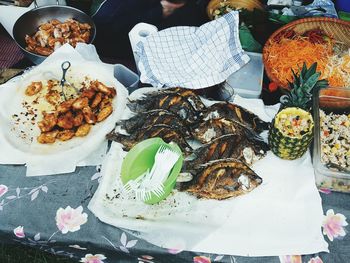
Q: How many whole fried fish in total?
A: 7